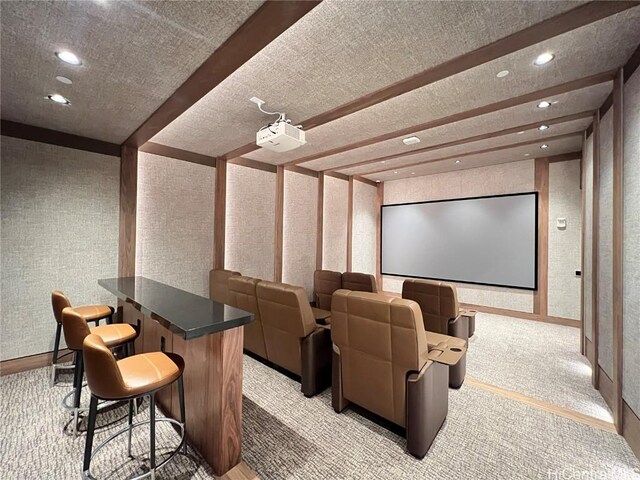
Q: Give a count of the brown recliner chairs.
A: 7